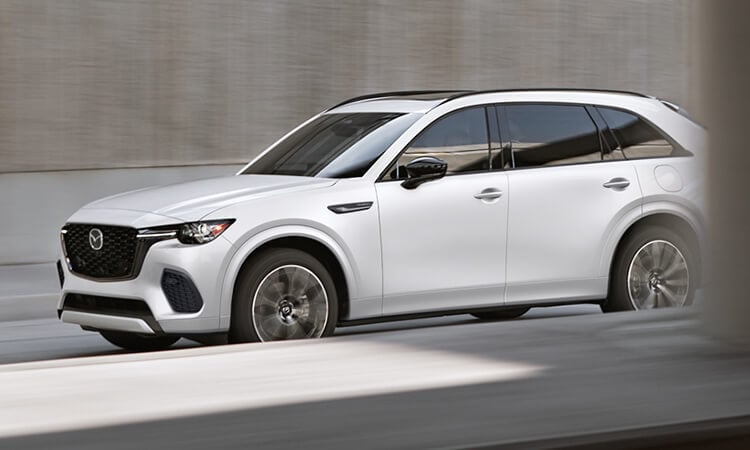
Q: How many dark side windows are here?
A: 3